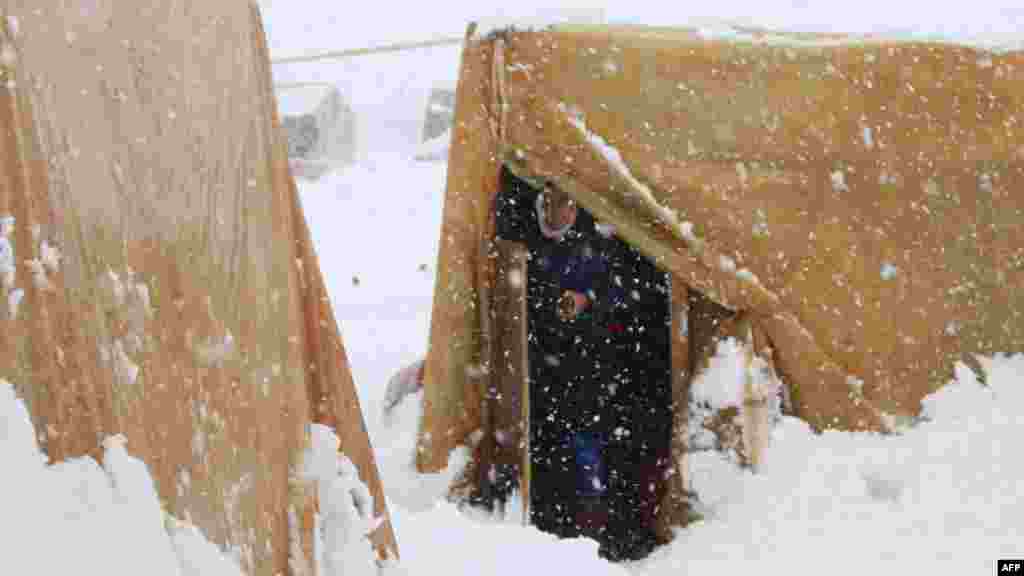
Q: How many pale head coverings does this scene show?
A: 1